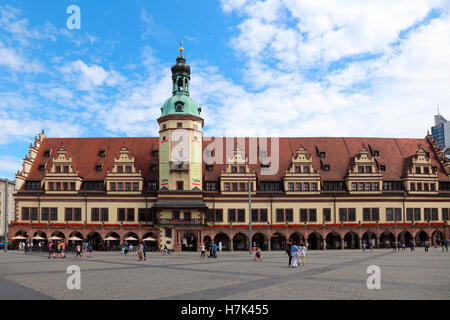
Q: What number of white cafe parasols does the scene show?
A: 7